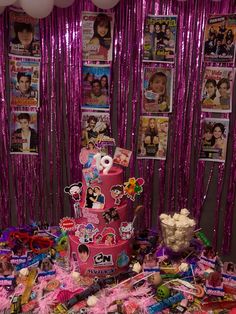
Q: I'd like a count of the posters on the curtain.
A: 12